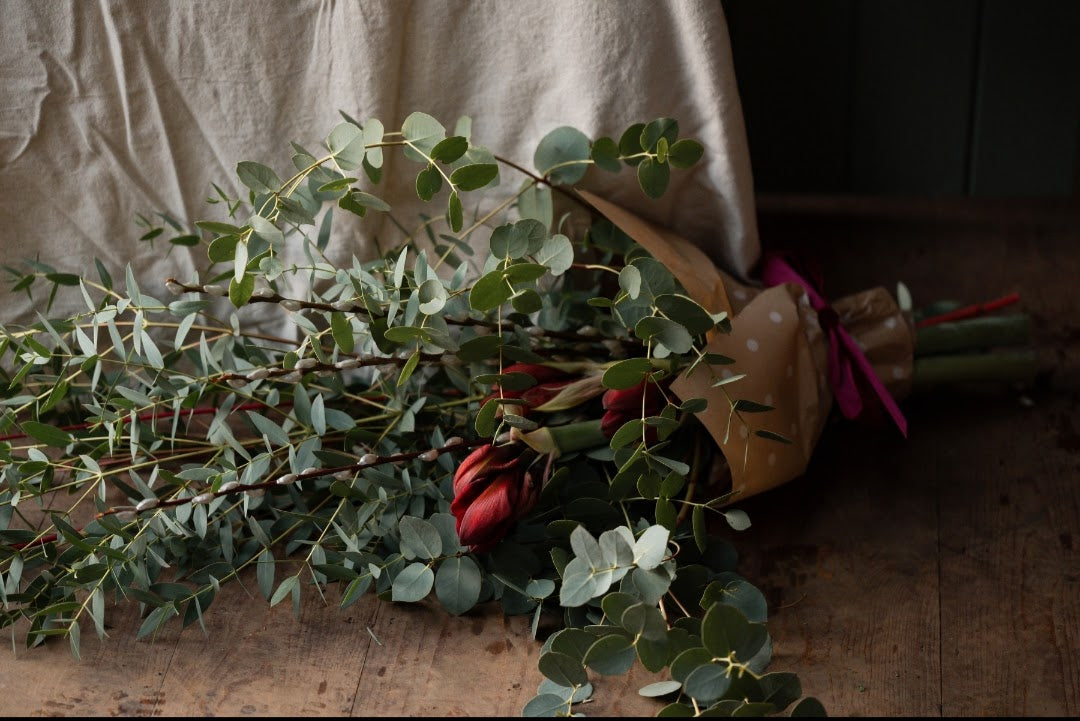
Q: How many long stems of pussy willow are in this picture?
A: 3